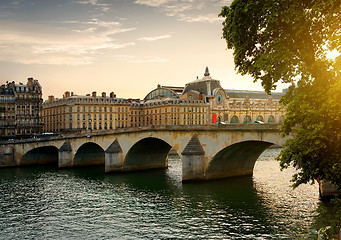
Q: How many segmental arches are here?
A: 4